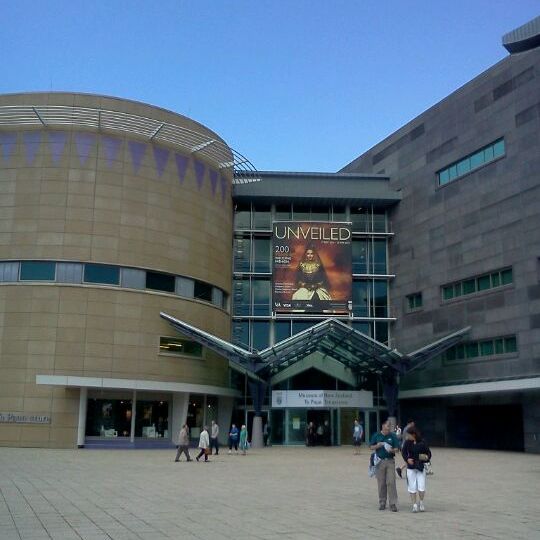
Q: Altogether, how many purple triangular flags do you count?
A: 11